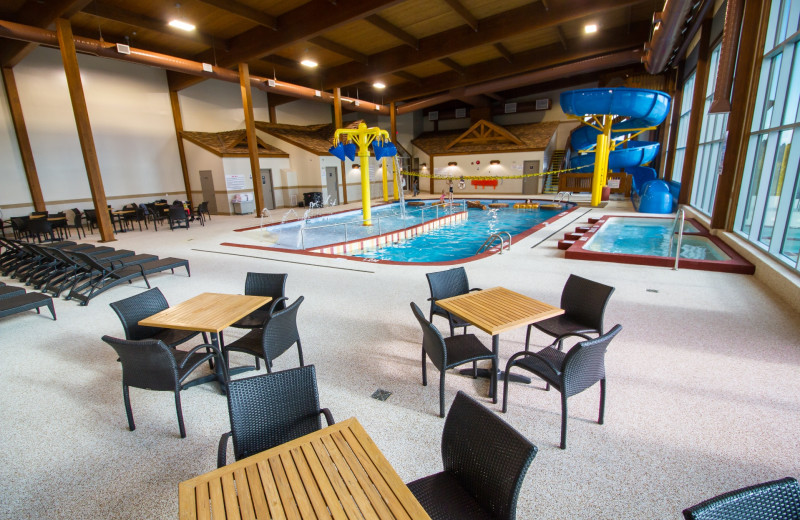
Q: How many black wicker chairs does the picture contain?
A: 11